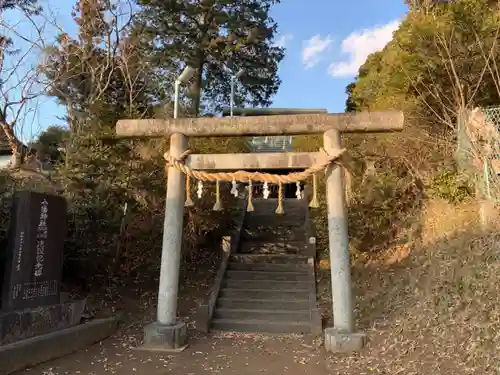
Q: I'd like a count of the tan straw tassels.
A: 5